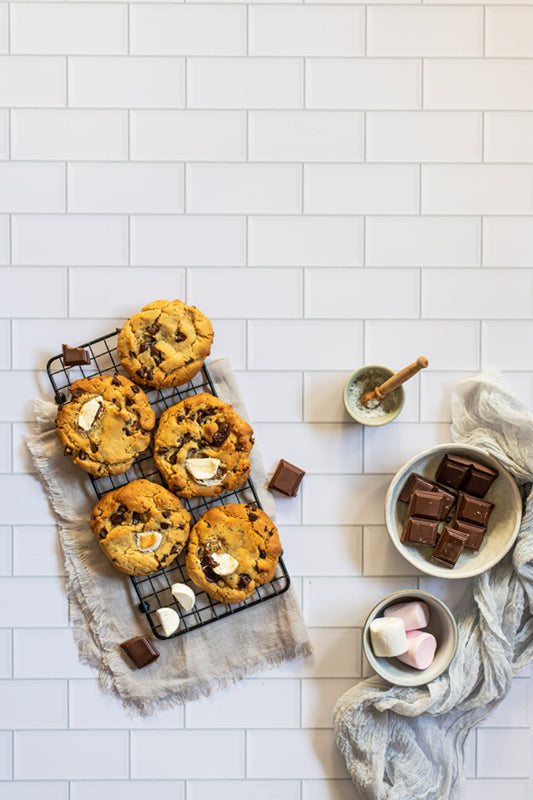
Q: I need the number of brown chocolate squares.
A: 12